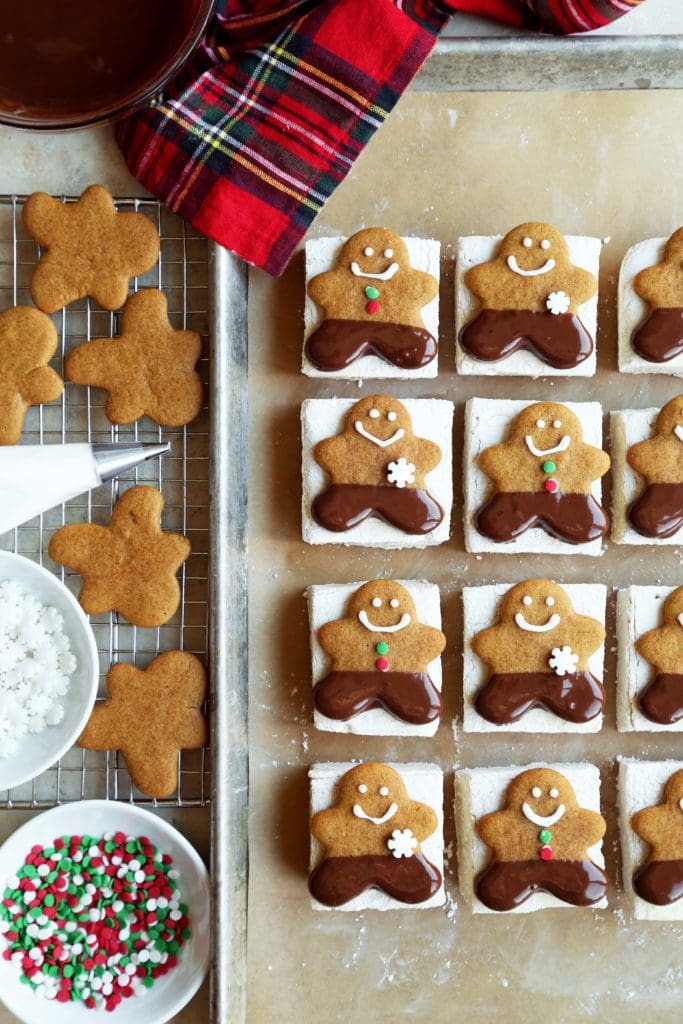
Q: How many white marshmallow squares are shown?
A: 12